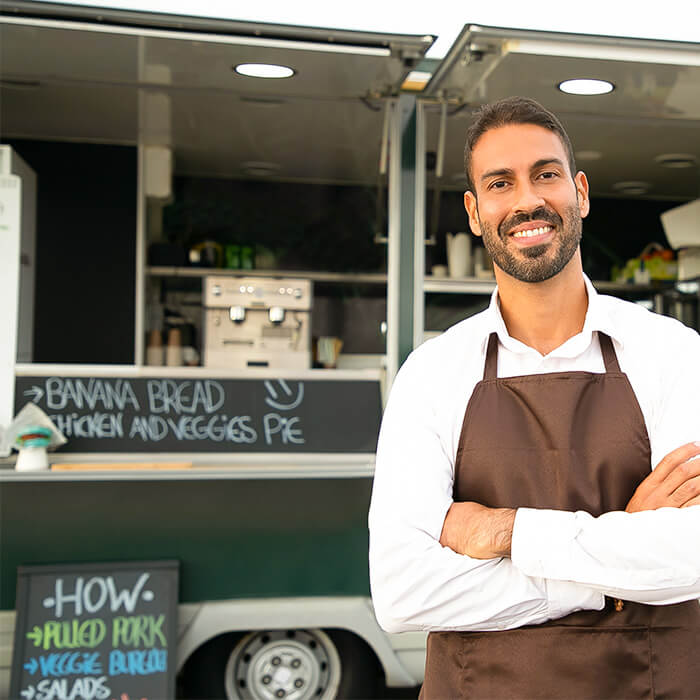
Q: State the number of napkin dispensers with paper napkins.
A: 1